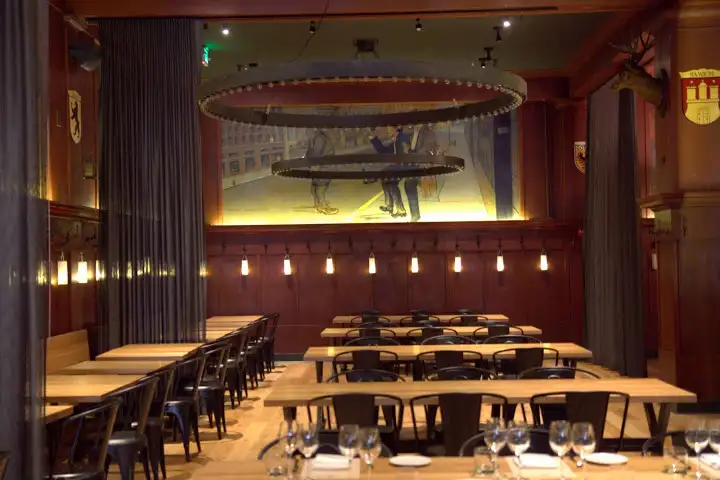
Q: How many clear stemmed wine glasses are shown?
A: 10